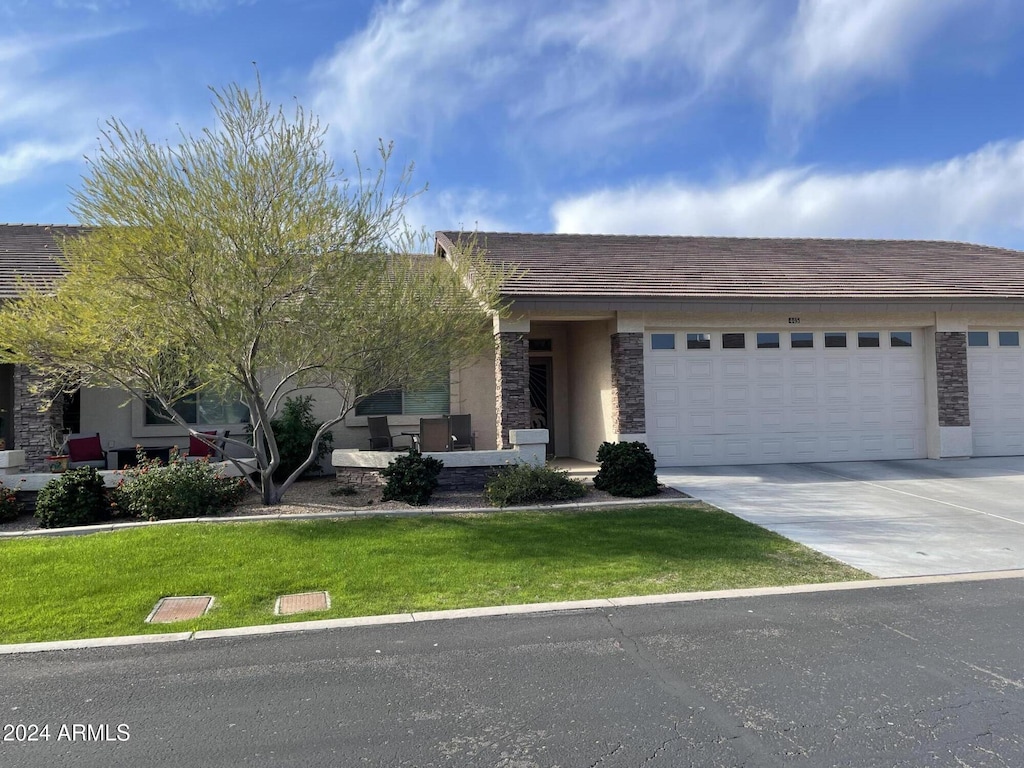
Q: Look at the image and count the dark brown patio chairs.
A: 3